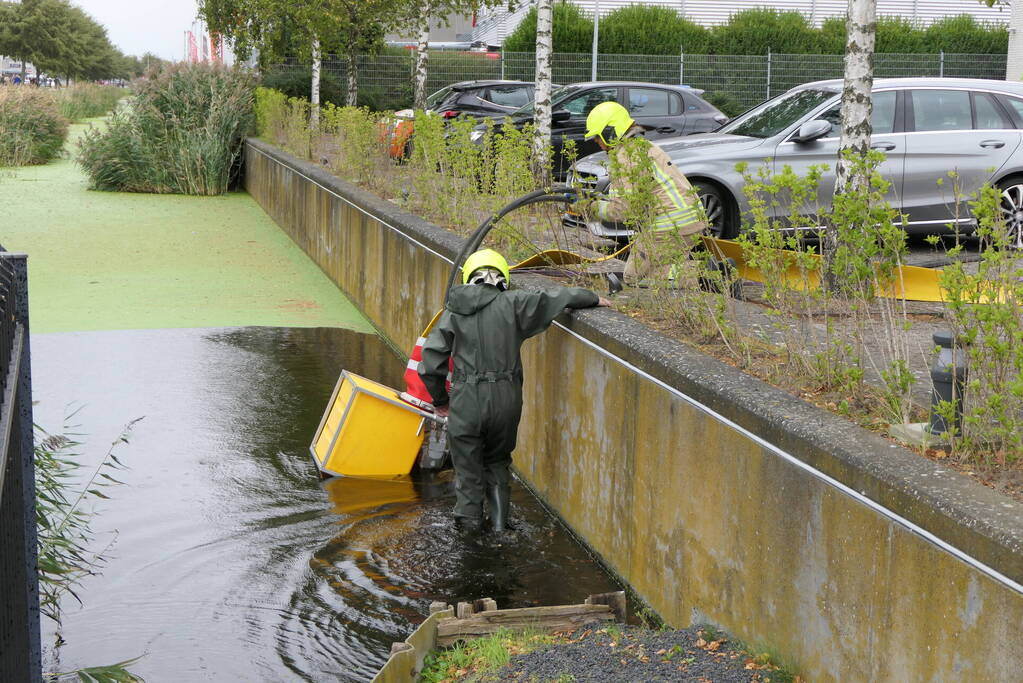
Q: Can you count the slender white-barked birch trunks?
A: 5